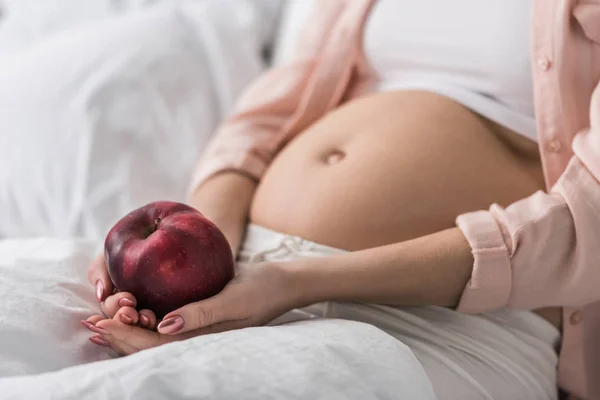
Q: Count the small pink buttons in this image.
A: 3